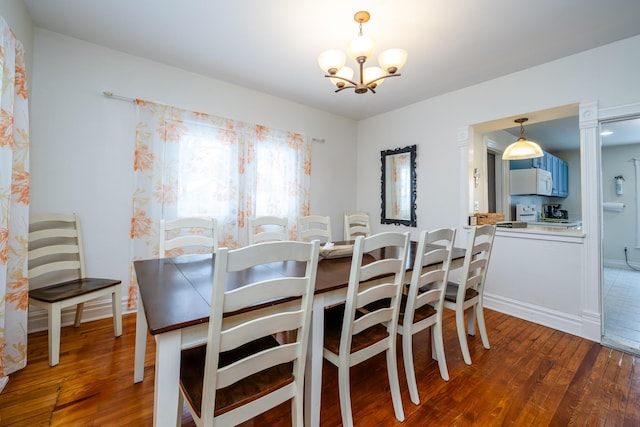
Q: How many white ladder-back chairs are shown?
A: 9